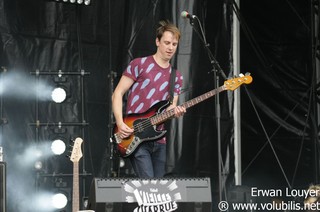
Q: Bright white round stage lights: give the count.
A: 3